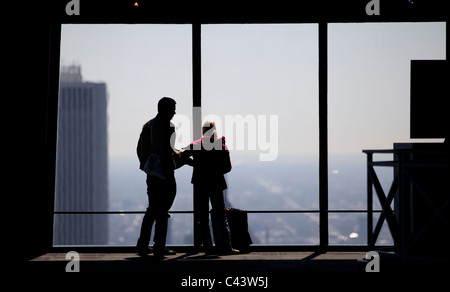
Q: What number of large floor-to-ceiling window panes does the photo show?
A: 3